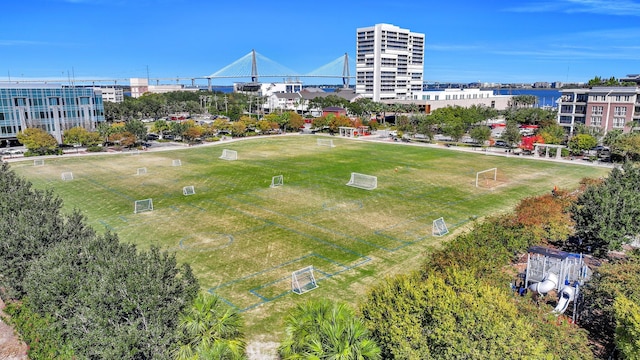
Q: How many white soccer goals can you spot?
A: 13